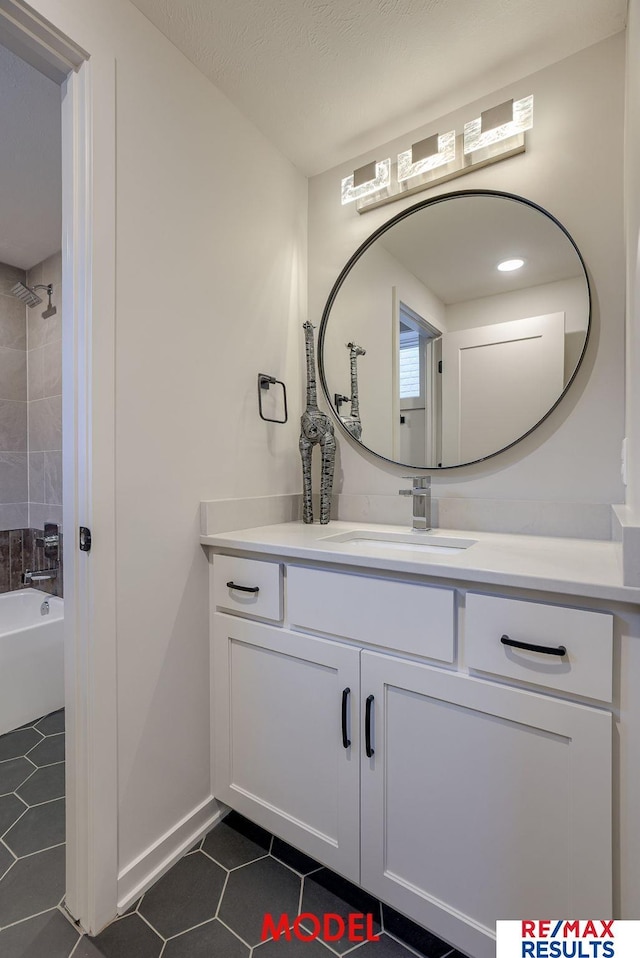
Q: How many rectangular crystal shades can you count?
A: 3